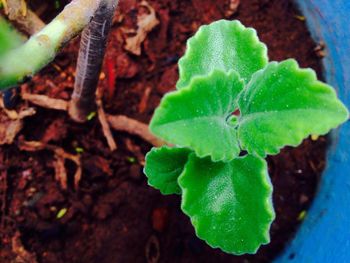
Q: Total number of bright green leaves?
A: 5